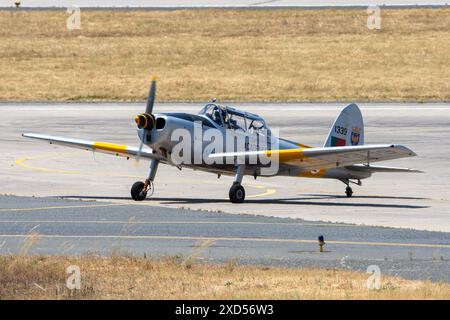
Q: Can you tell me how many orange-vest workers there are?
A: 0